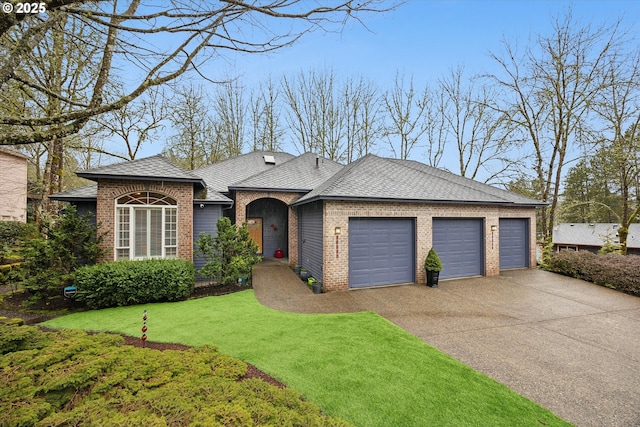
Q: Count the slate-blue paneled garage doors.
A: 3